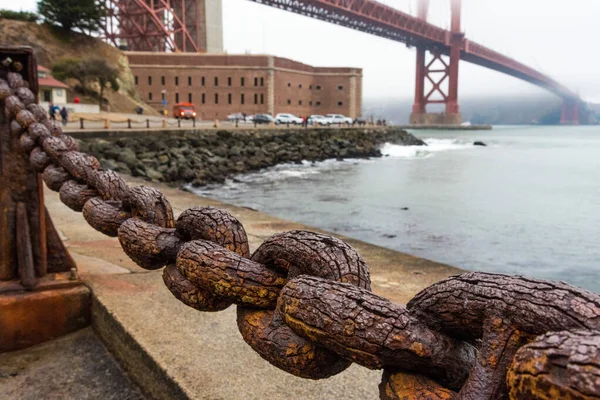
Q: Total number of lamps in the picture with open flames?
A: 0